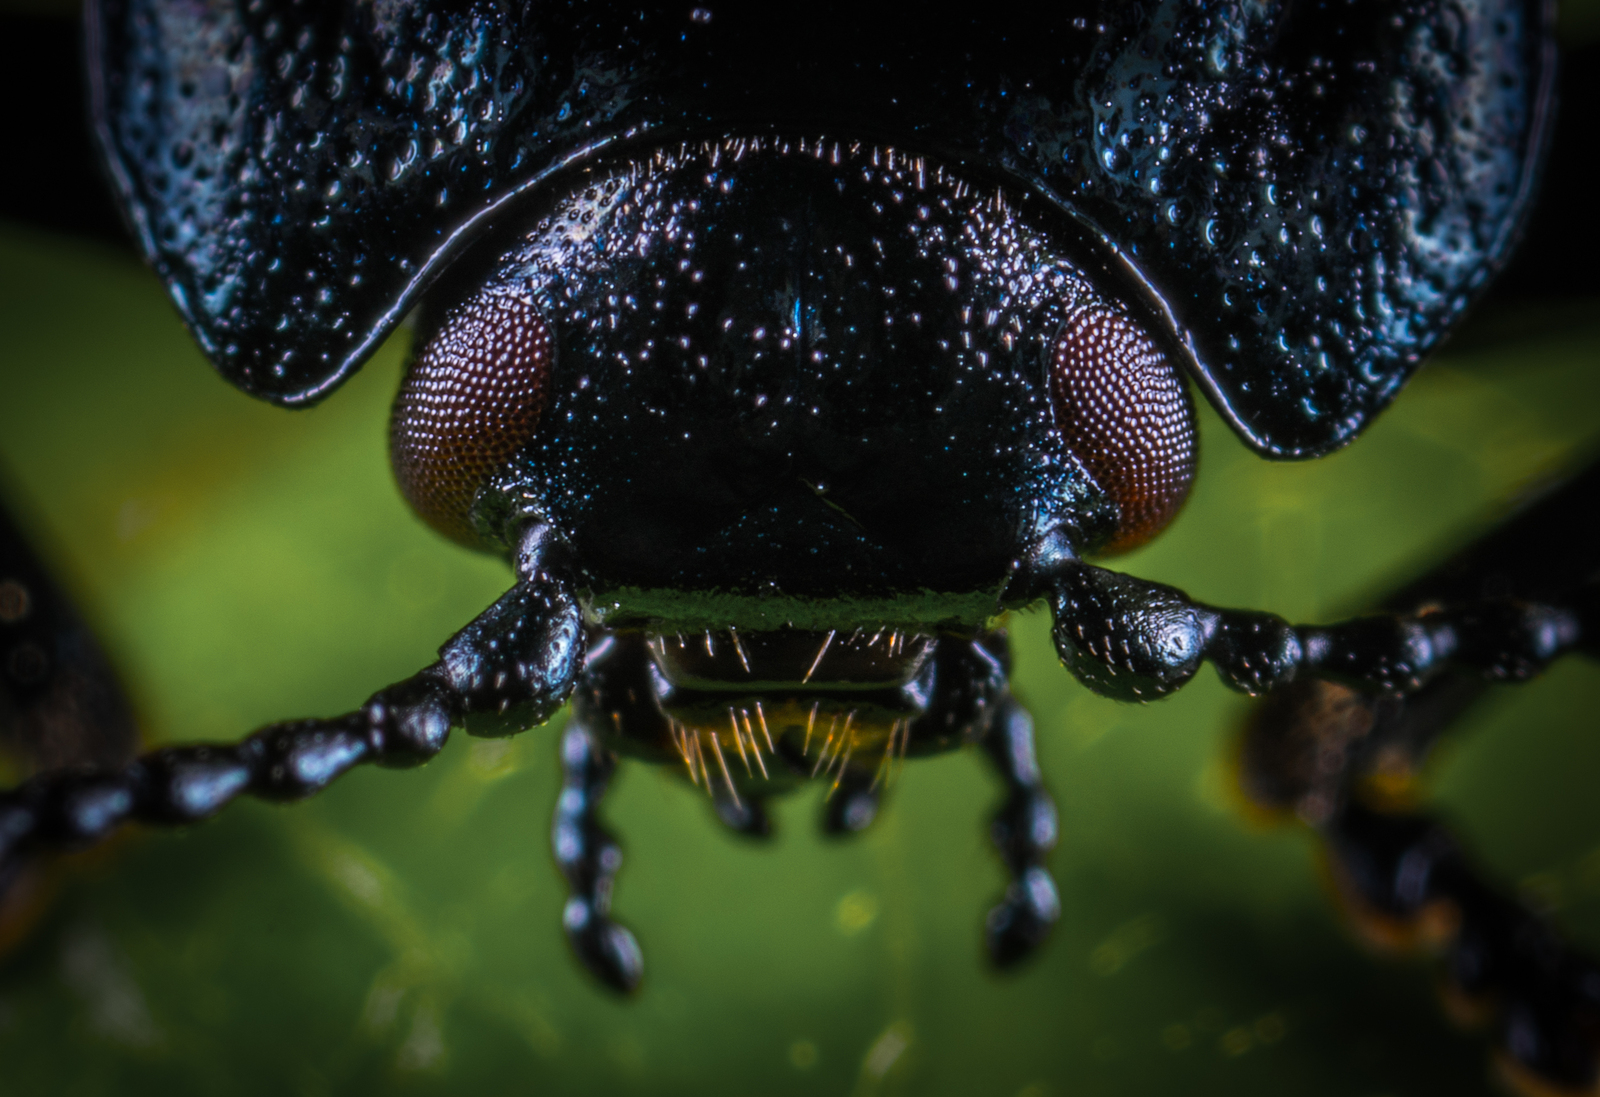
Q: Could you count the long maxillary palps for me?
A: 2